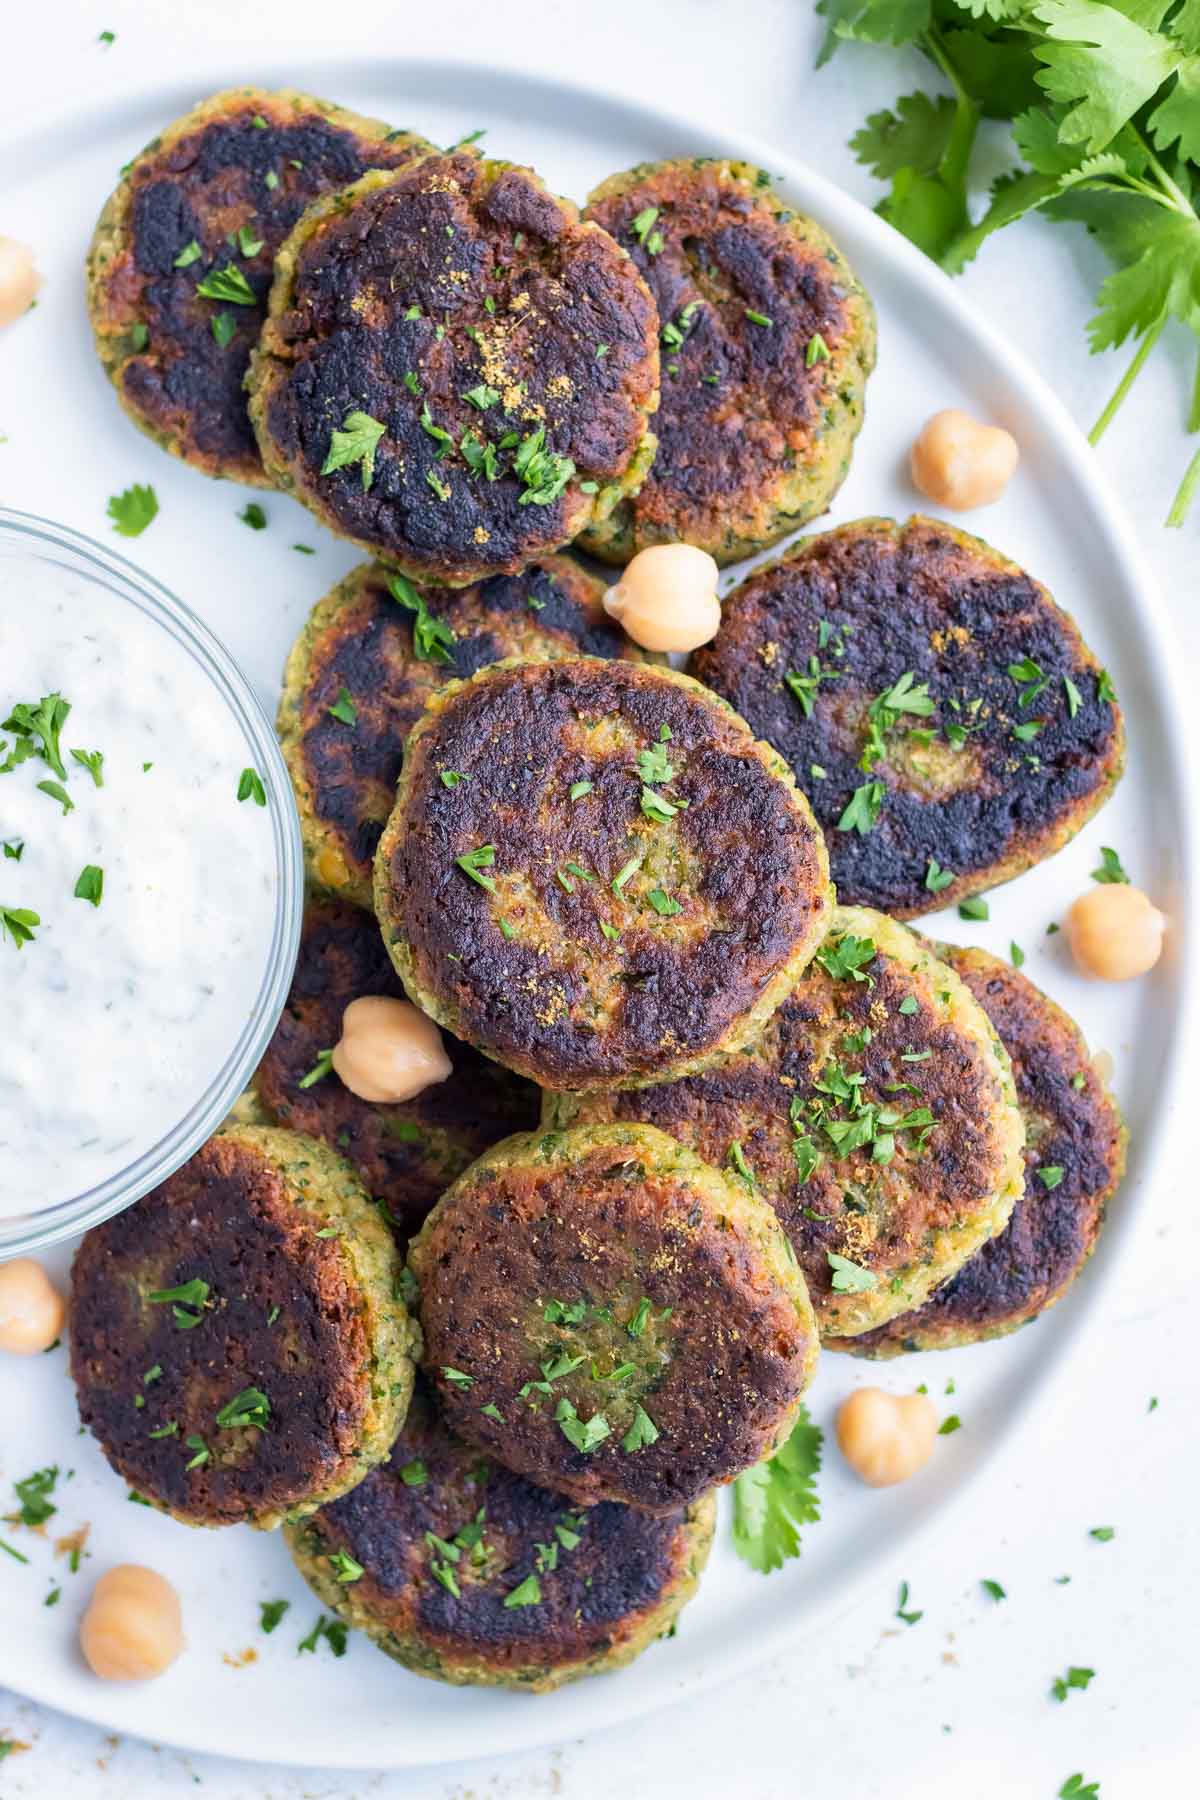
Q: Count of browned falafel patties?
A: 12